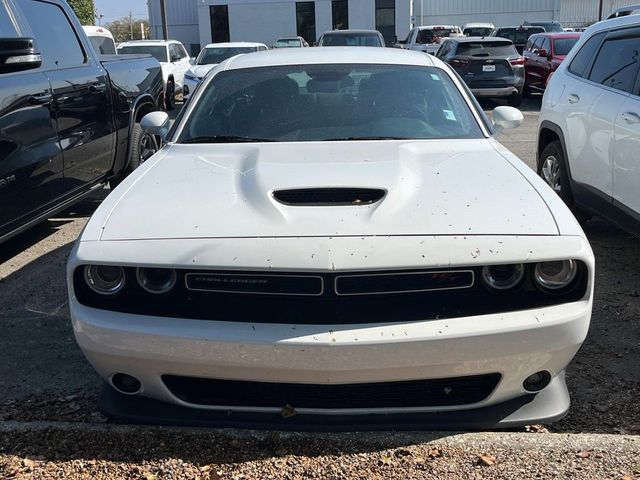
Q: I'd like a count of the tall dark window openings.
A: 4